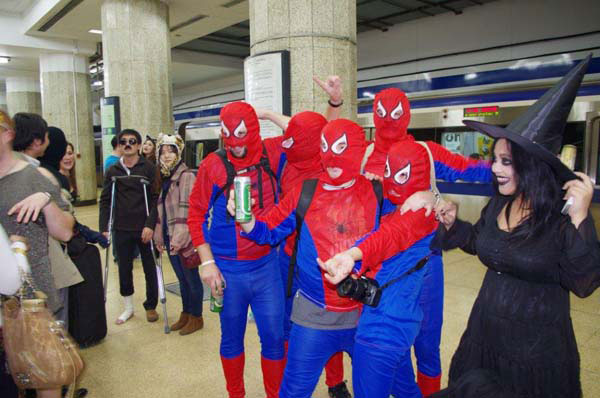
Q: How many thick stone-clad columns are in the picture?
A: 4